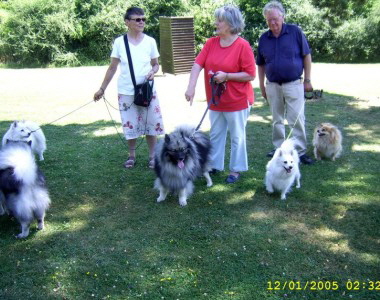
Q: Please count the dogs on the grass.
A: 5